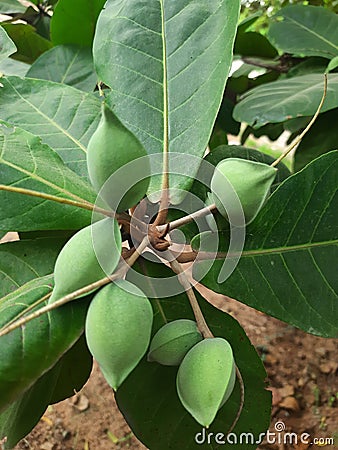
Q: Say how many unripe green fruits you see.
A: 6